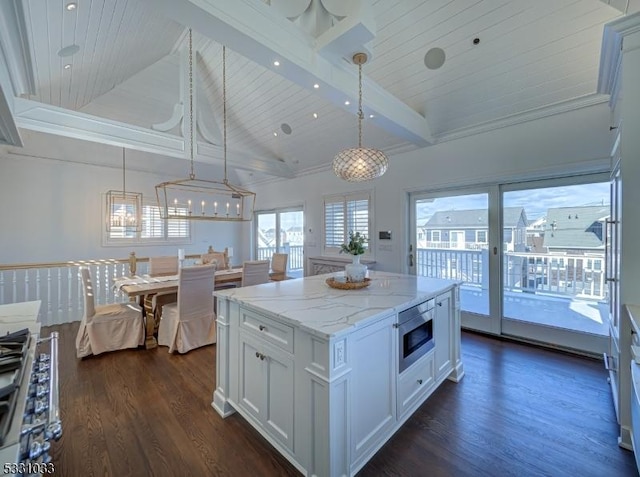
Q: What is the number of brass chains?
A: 3